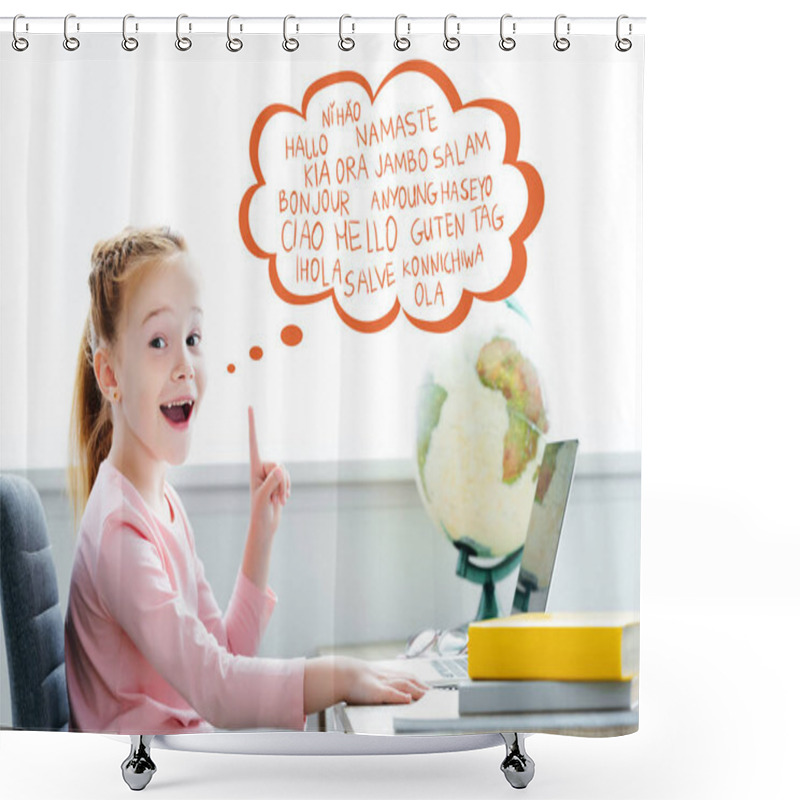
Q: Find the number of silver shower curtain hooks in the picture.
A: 12